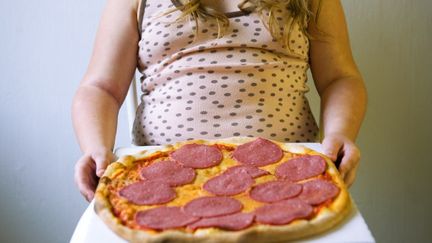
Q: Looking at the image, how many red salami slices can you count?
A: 13